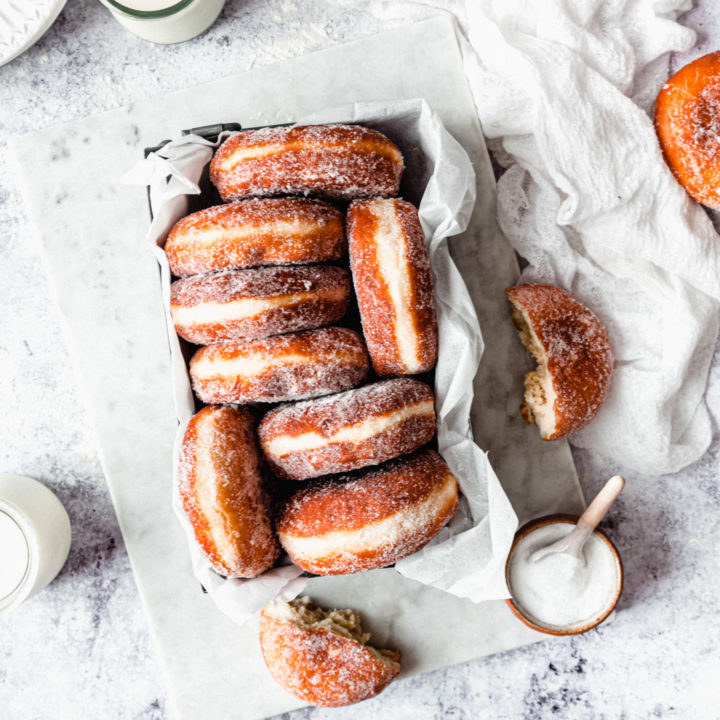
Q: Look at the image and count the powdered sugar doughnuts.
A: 11